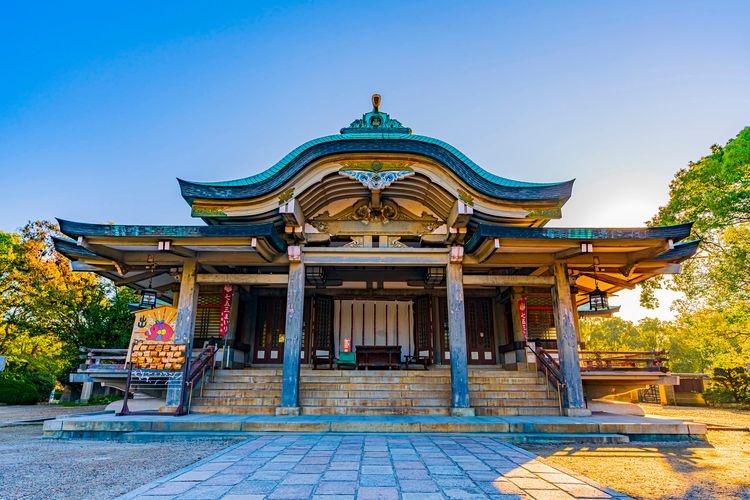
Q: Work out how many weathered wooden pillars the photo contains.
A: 4